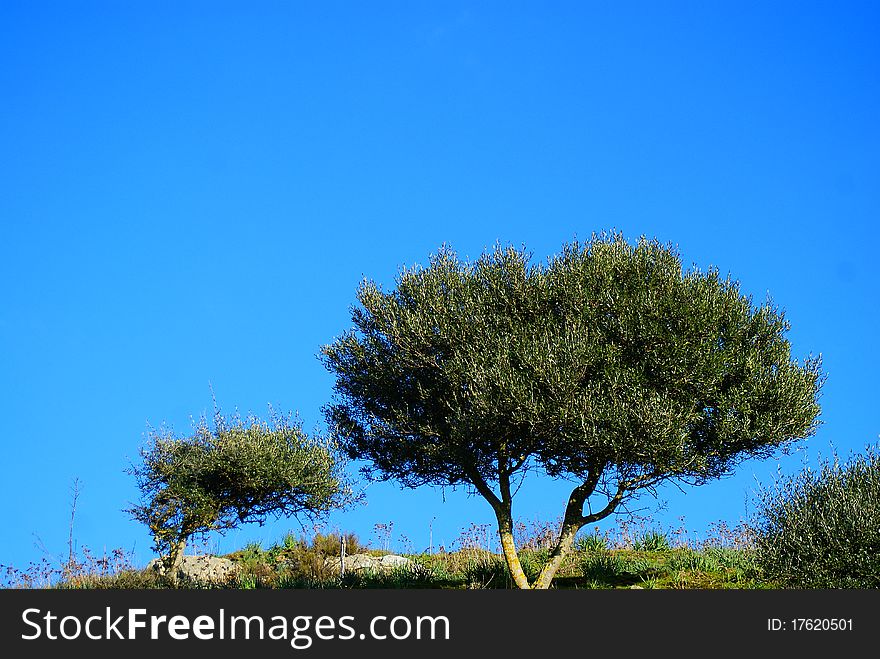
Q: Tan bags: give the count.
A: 0